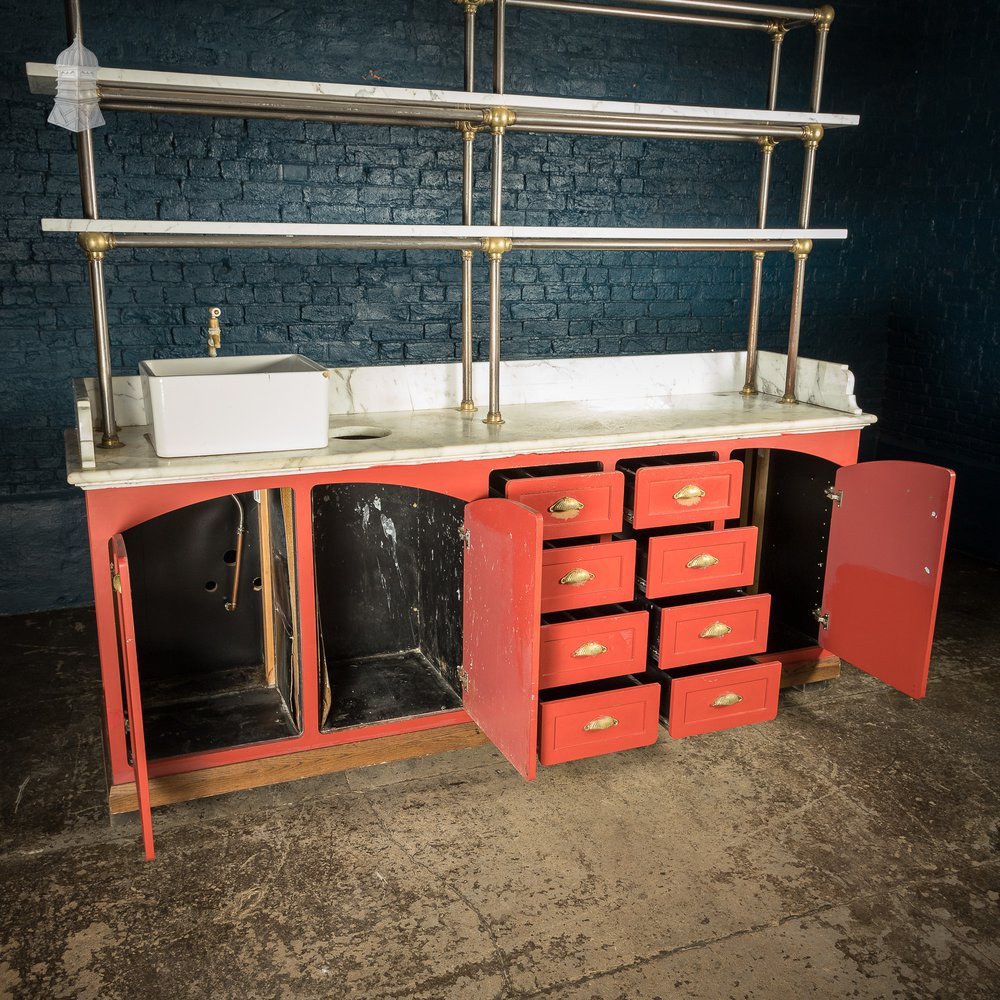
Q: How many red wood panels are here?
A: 11